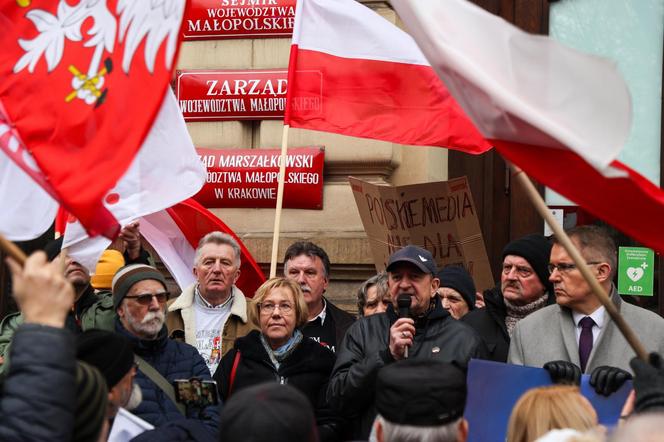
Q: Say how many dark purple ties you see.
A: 1